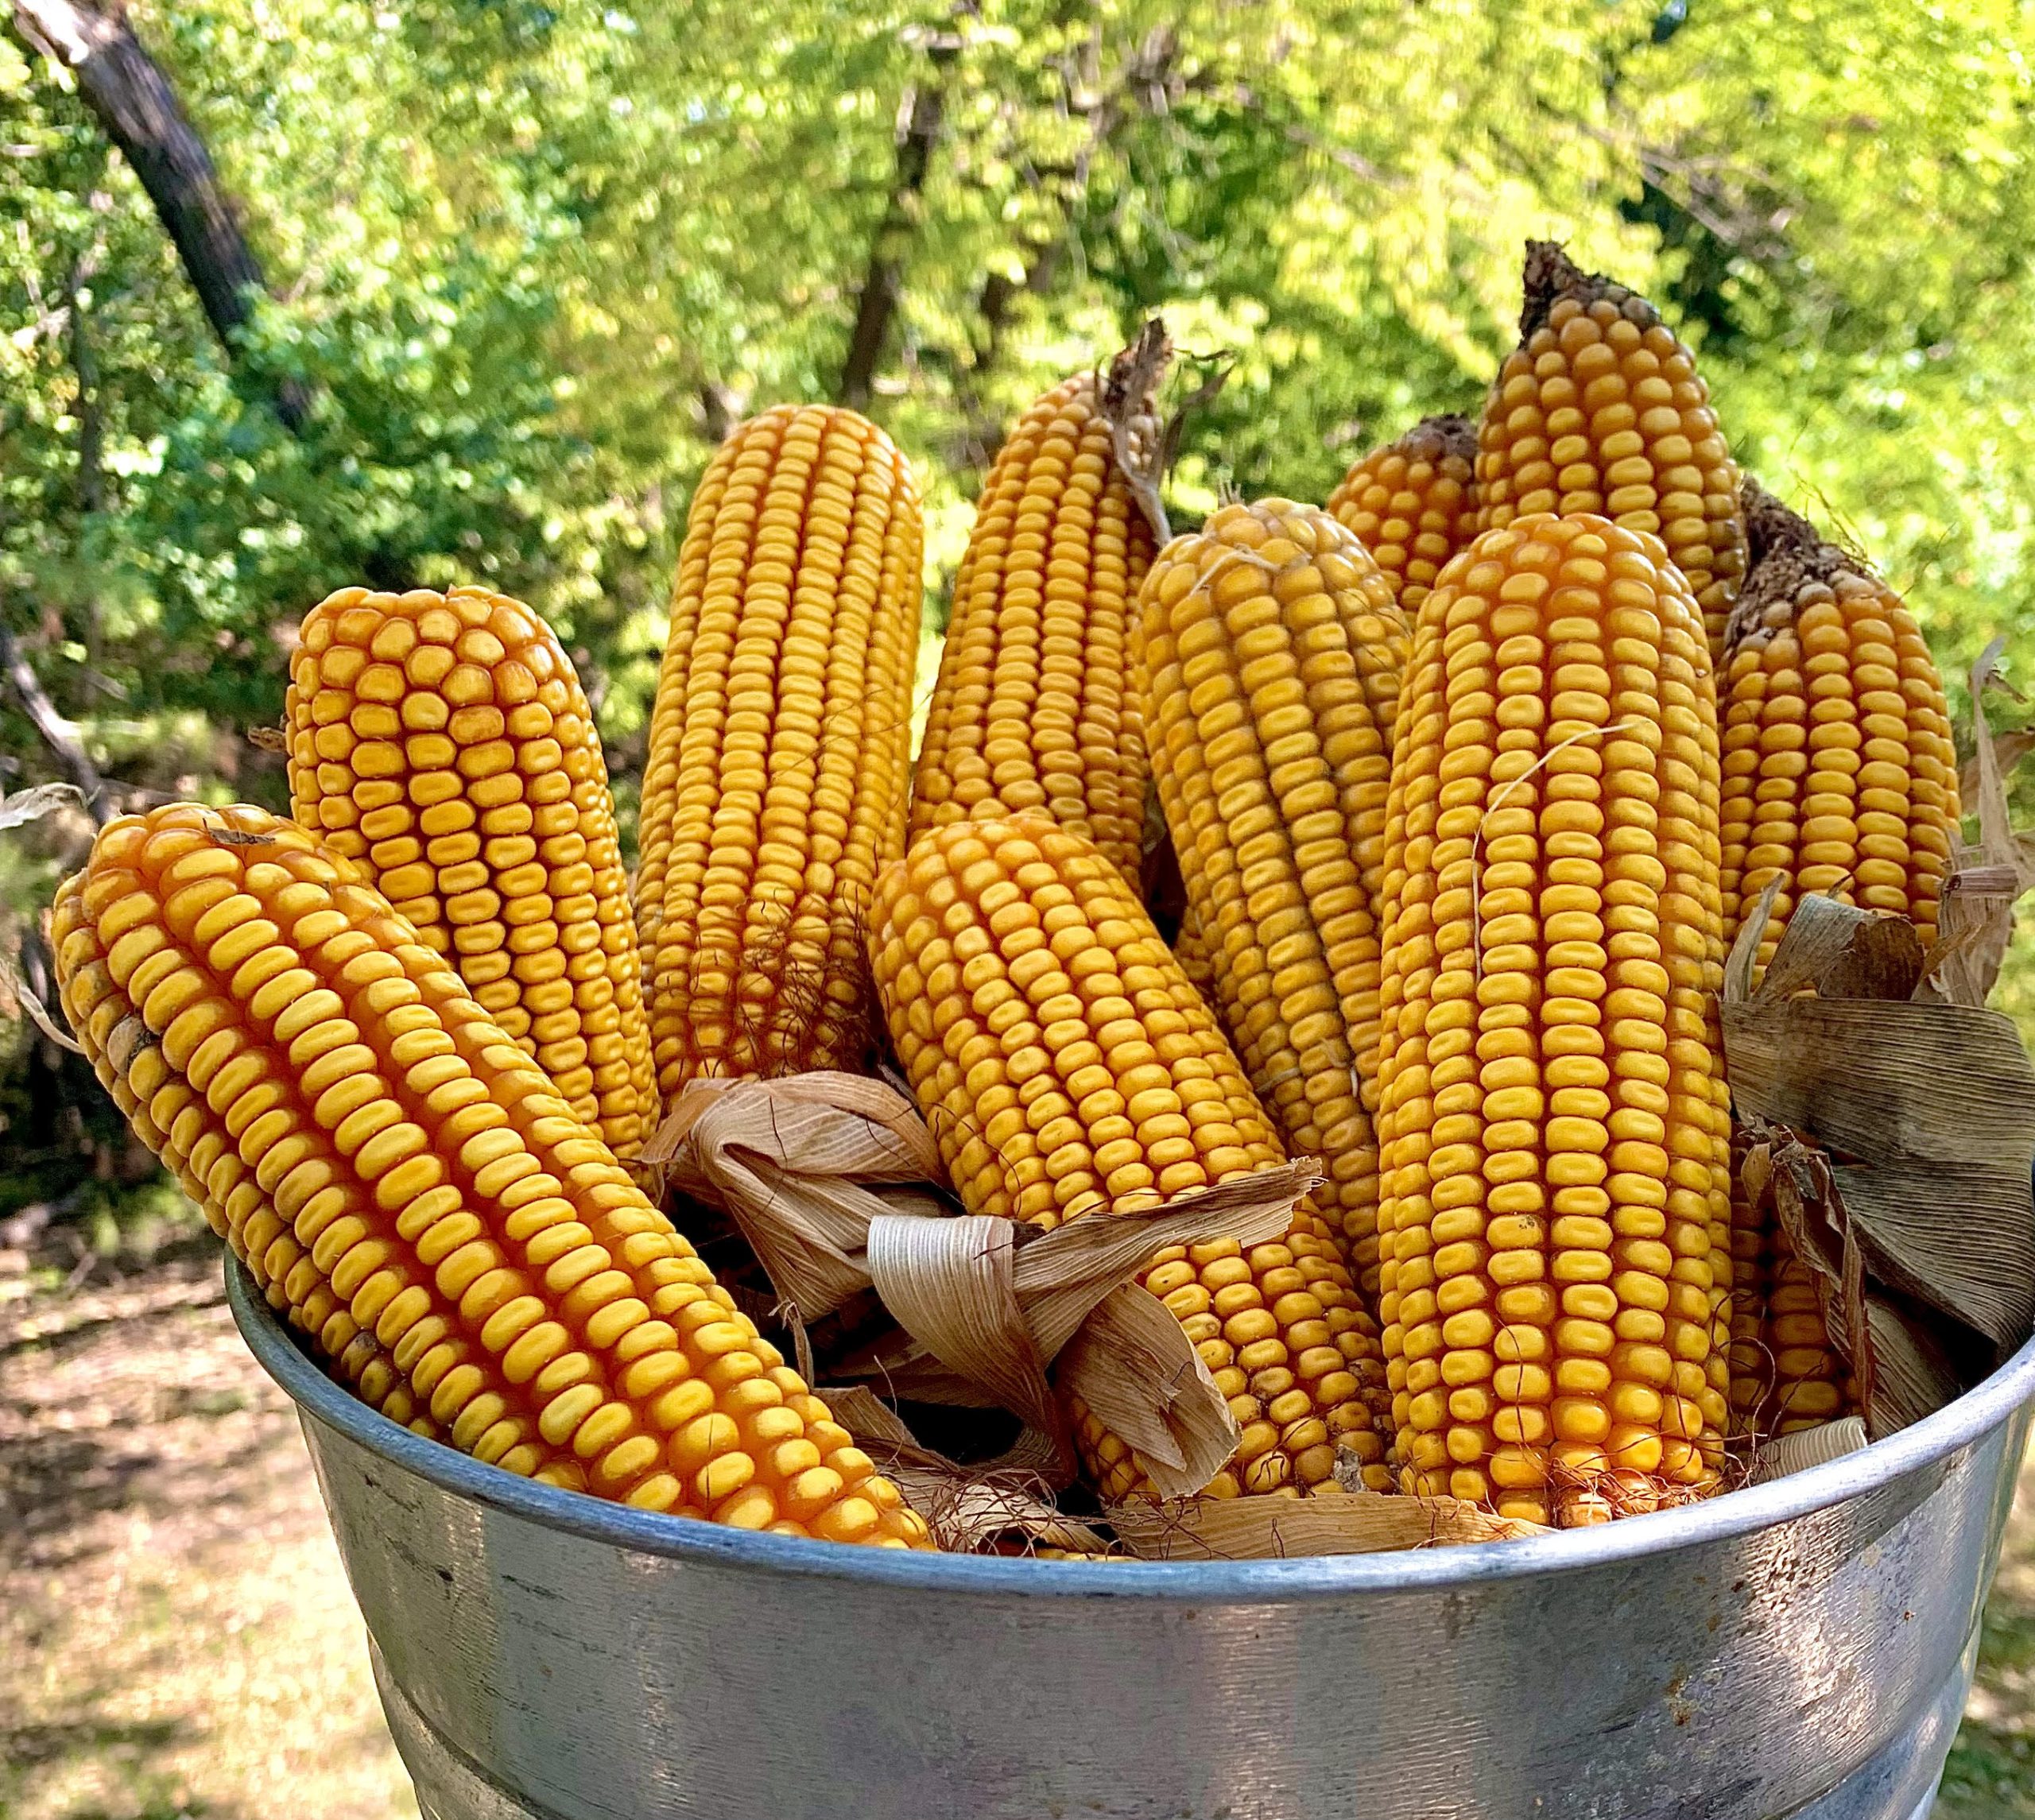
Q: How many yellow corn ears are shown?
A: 10